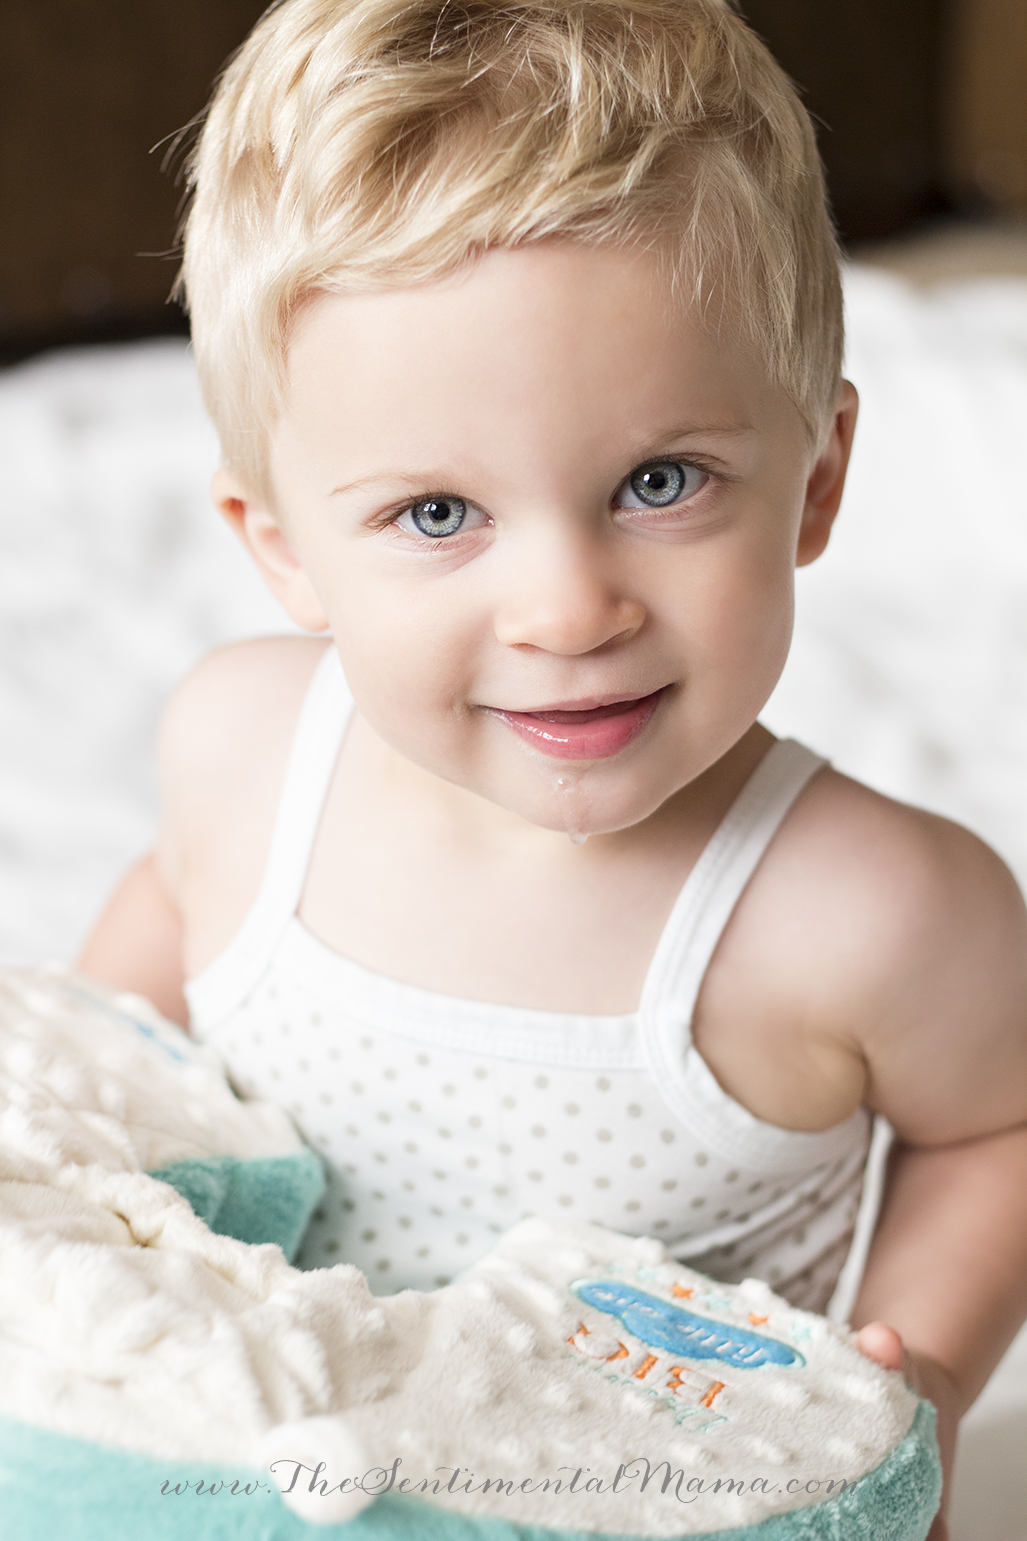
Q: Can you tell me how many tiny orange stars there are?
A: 2